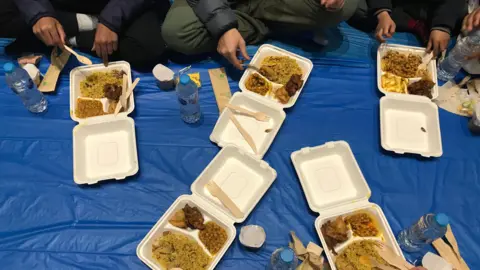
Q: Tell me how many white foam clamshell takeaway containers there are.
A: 5